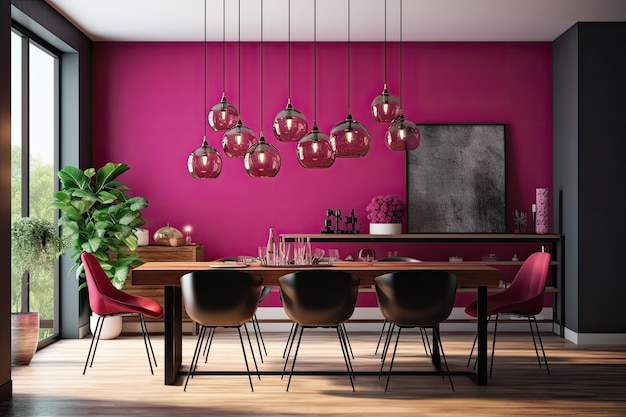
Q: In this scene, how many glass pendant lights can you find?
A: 9